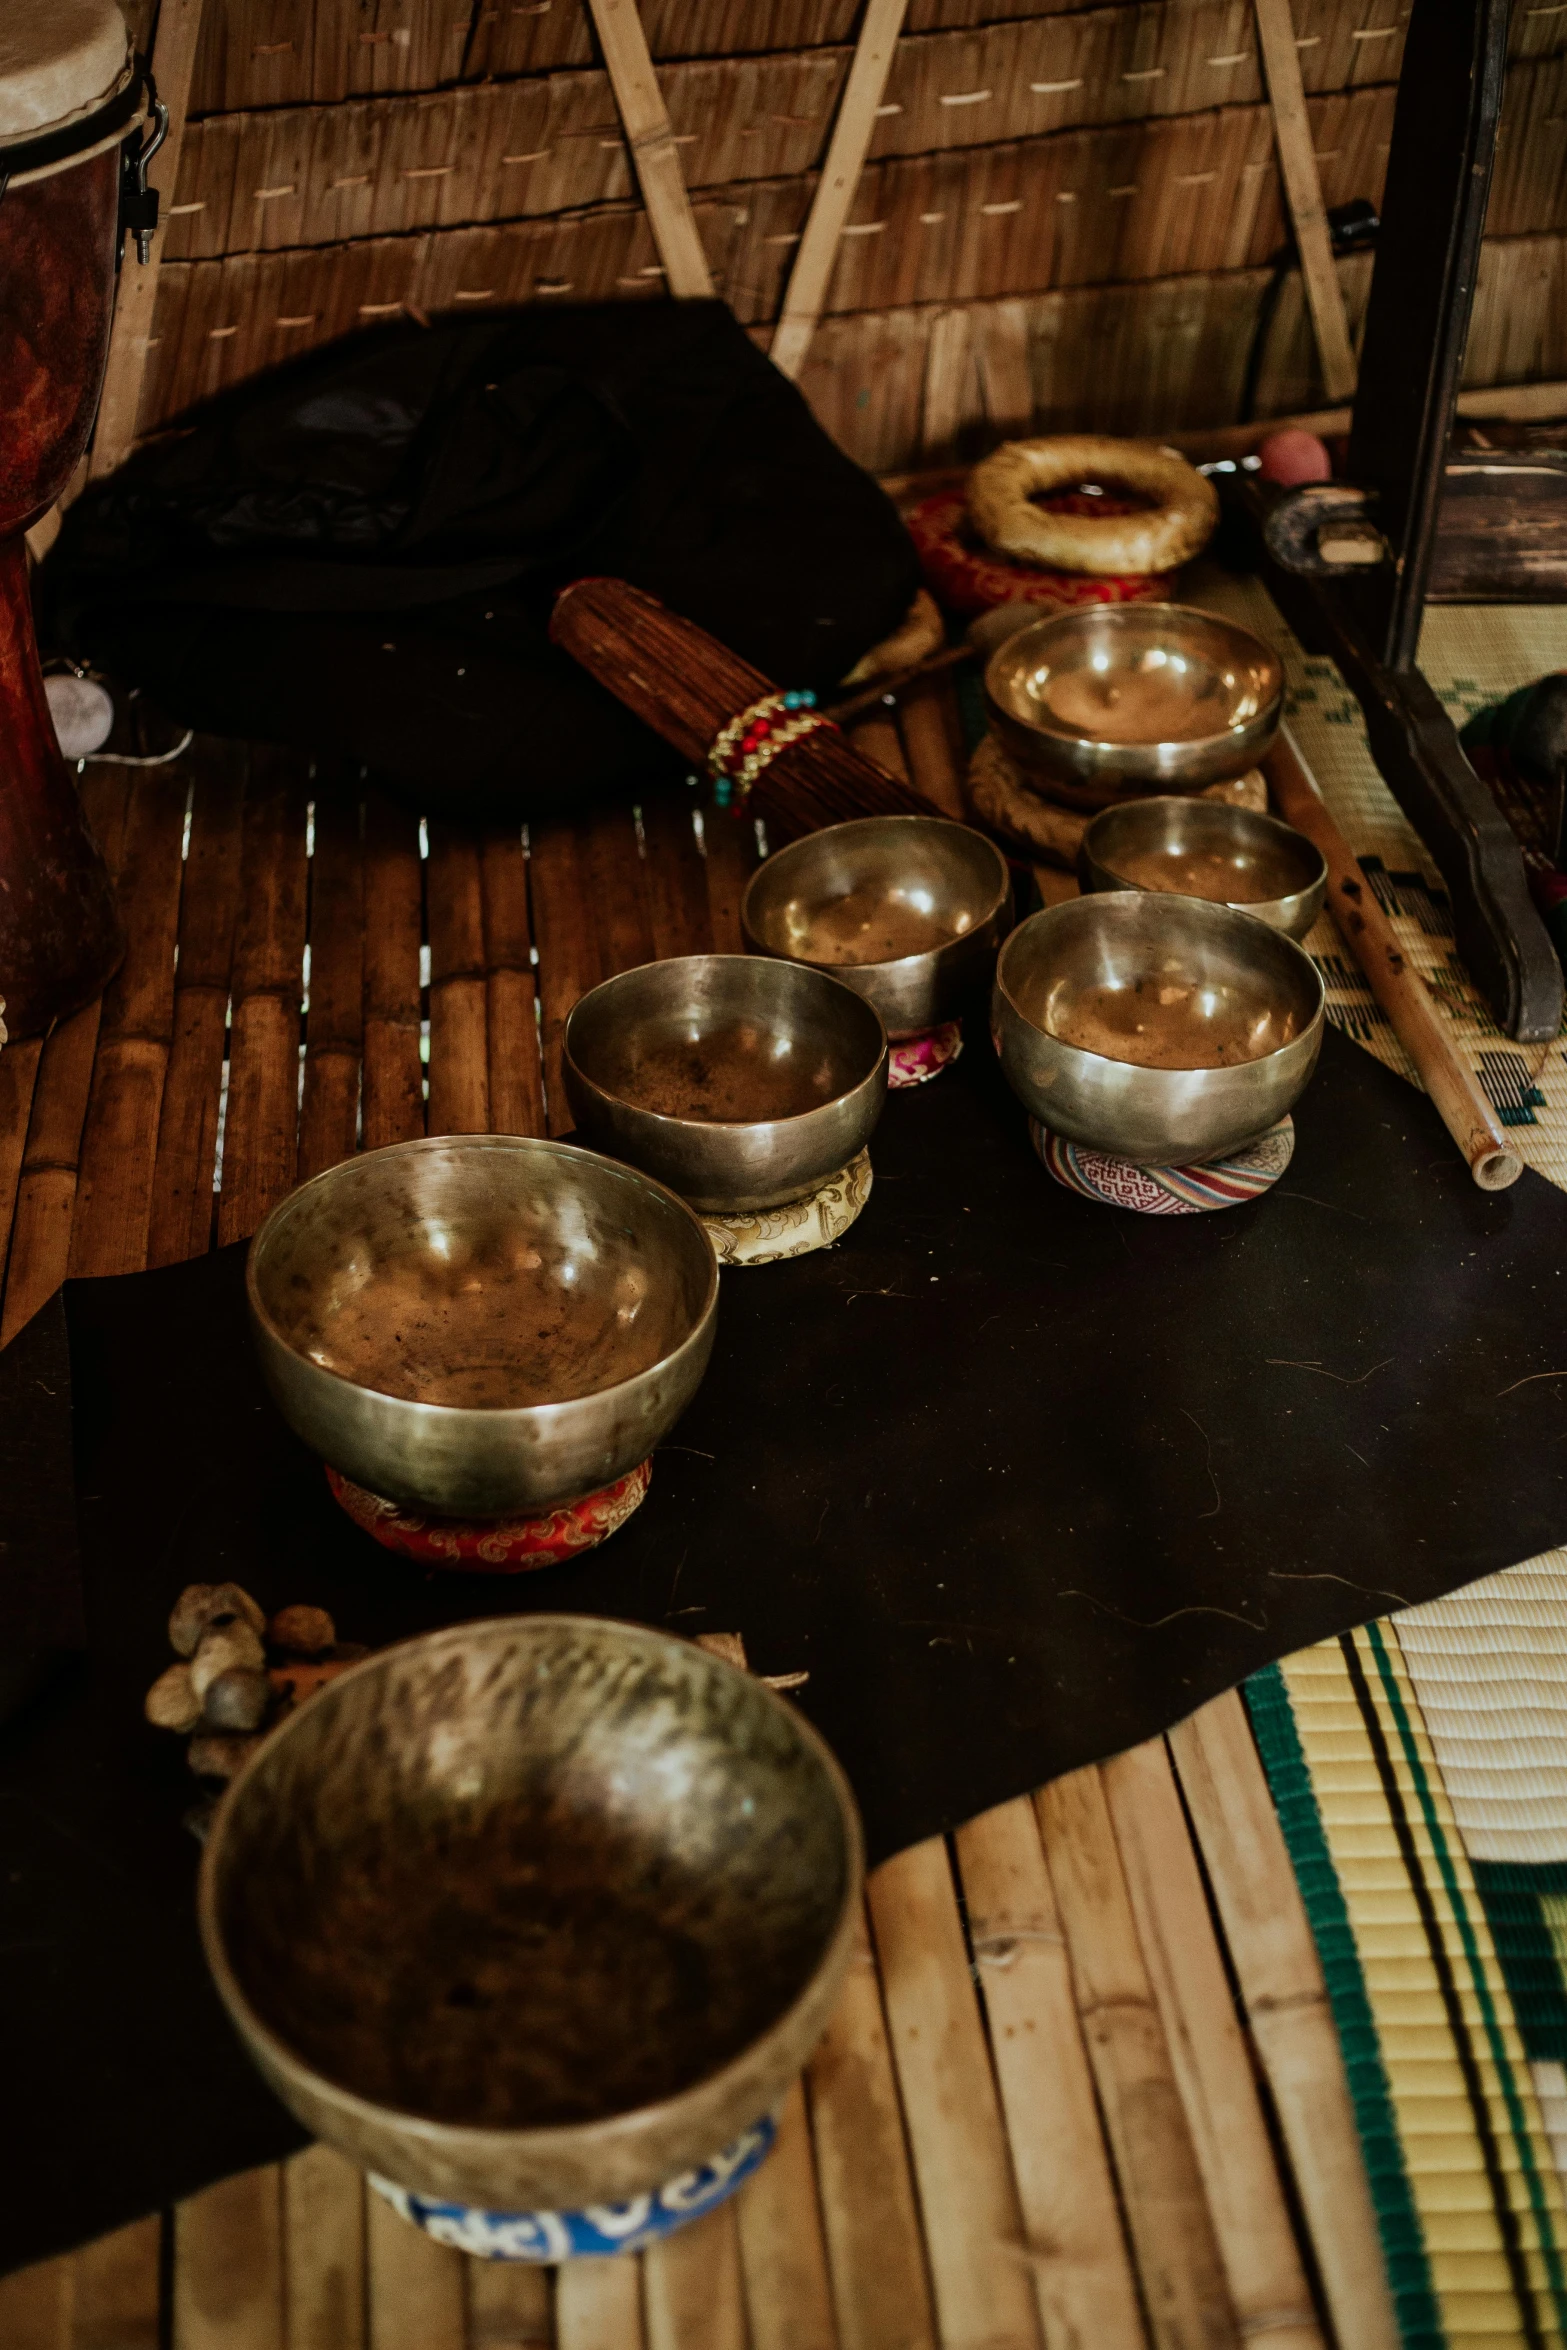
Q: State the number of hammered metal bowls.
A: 7